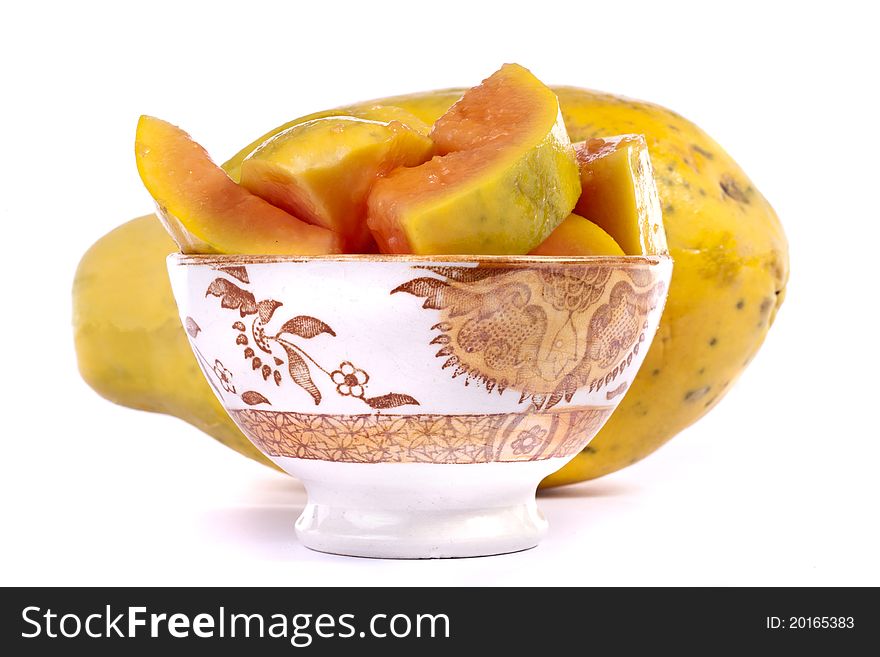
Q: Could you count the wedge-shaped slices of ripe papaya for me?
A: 5